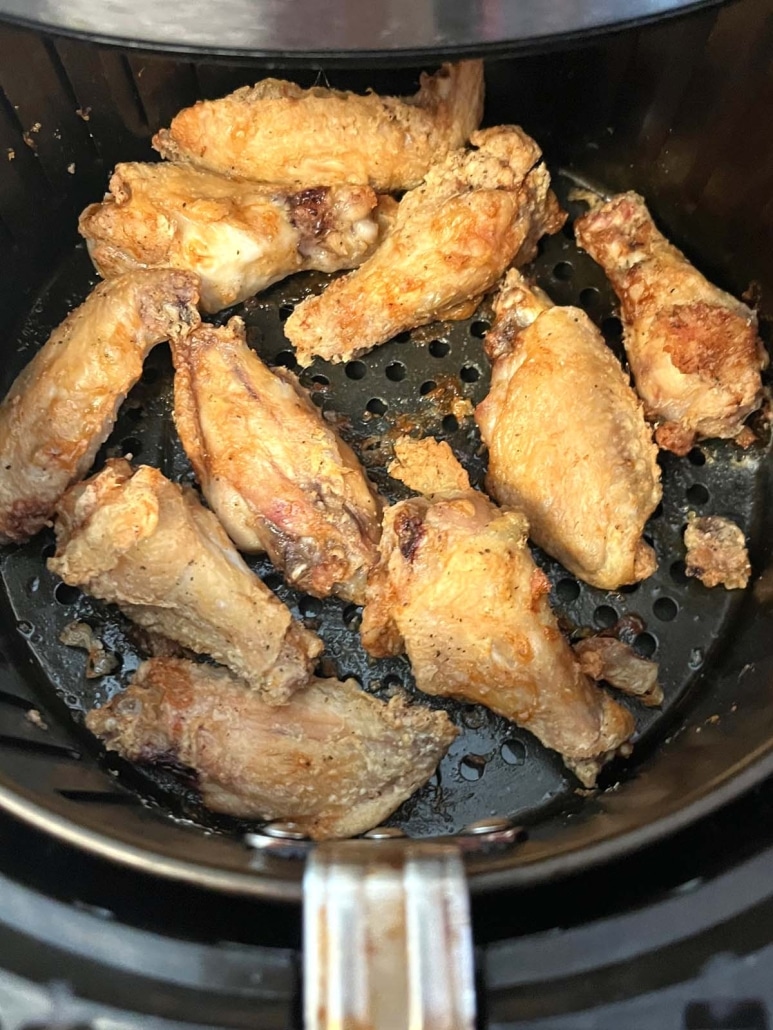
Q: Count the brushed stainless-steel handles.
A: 1